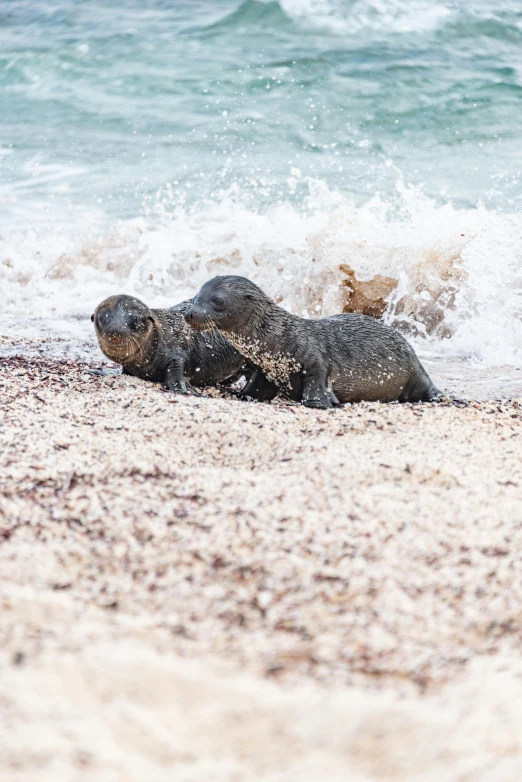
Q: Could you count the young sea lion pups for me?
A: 2